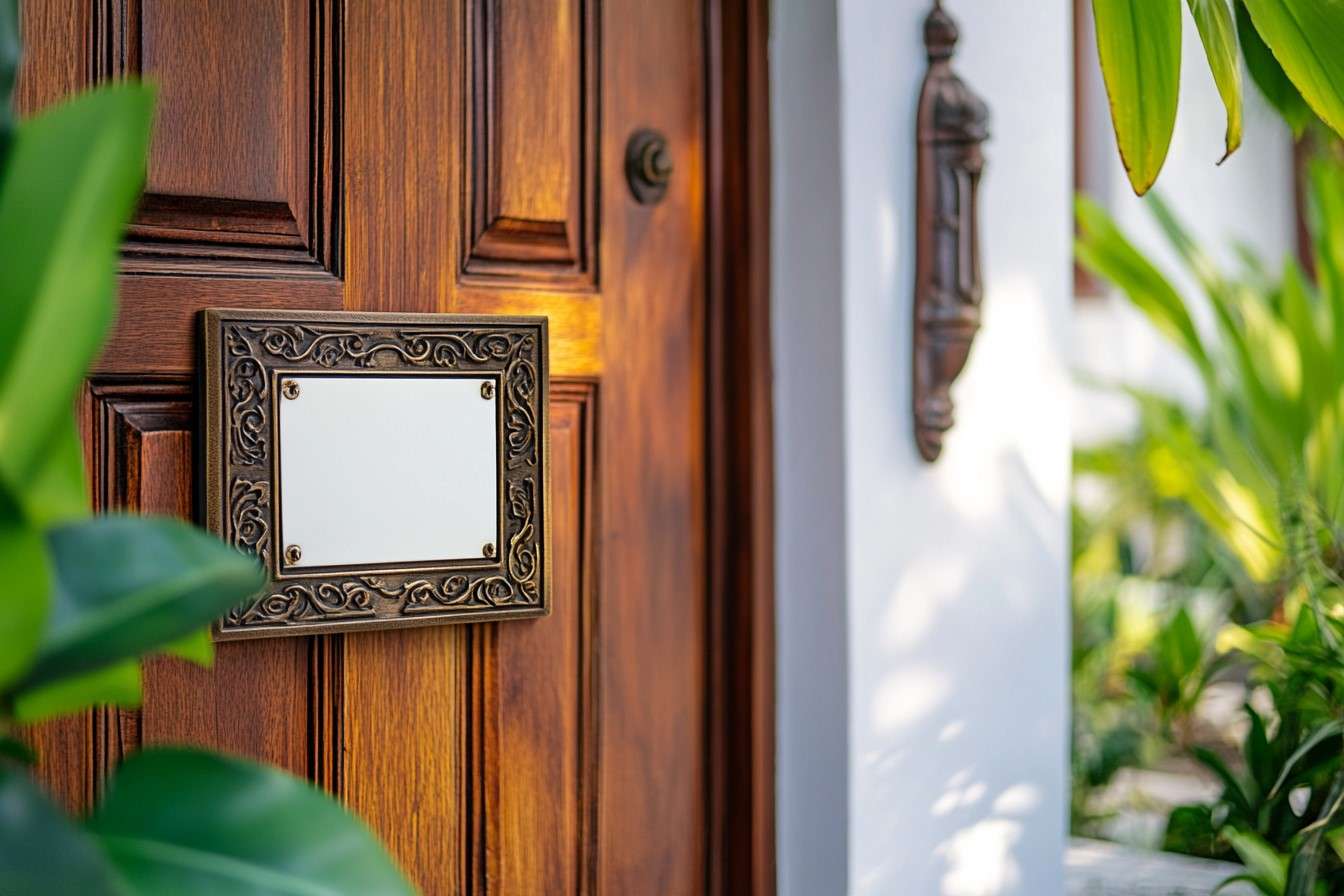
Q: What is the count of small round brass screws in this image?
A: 4